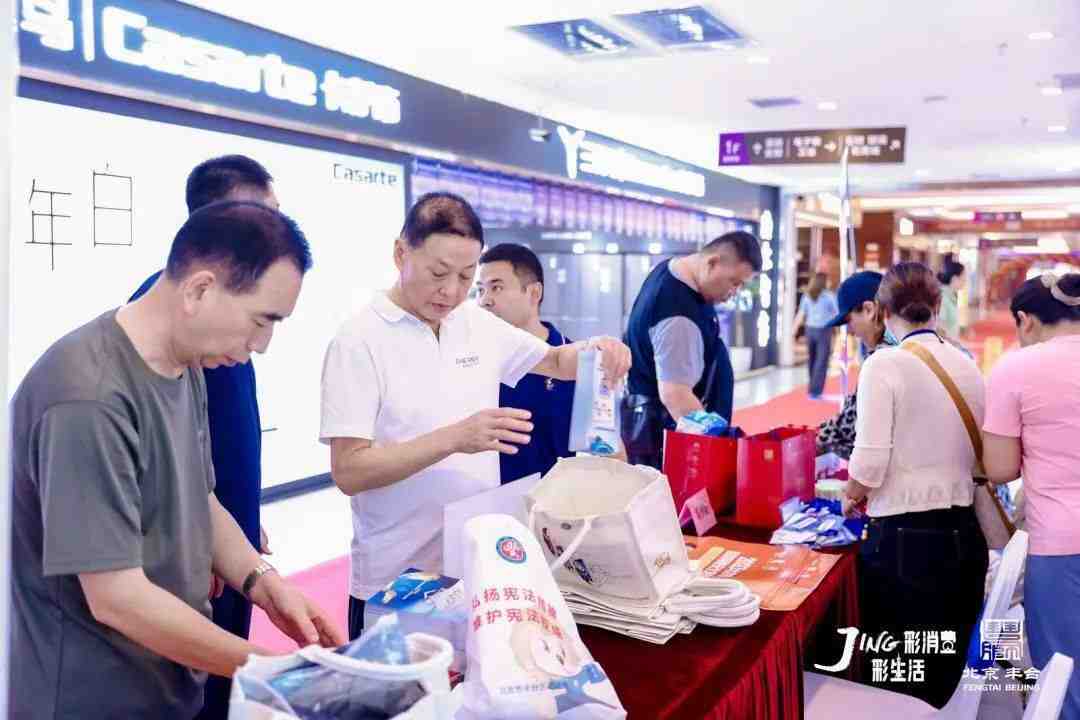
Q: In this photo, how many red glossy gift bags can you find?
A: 2